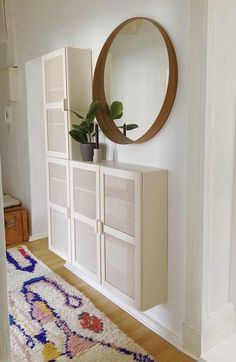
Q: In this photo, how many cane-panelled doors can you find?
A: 4